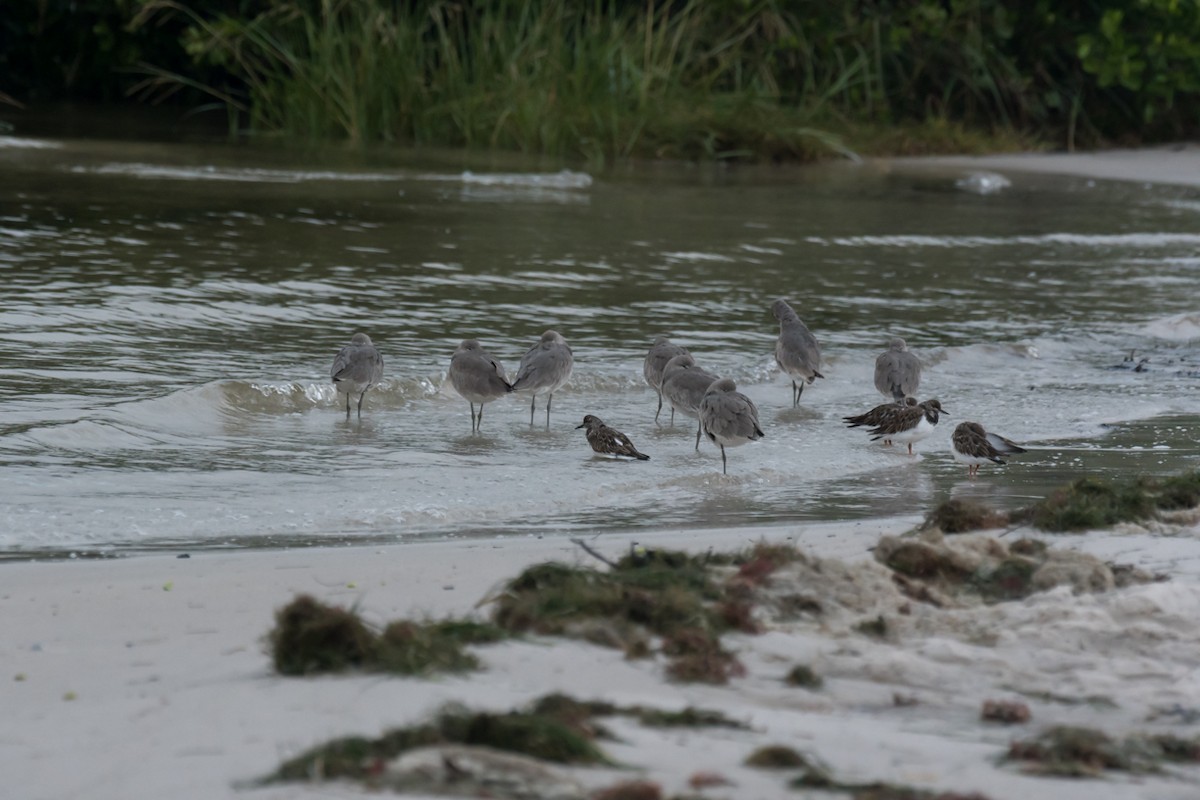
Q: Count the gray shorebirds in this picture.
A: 8